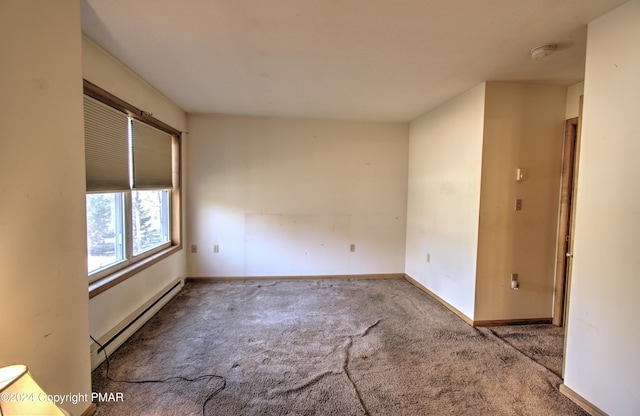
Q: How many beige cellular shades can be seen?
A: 2